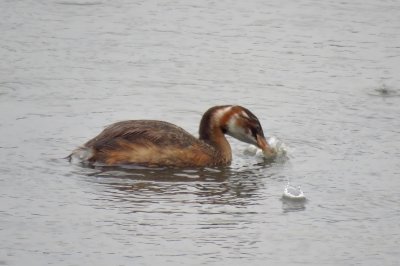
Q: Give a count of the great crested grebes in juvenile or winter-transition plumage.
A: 1